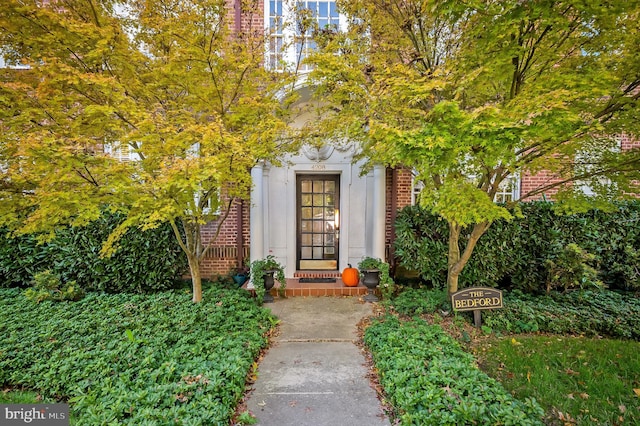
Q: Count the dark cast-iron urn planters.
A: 2